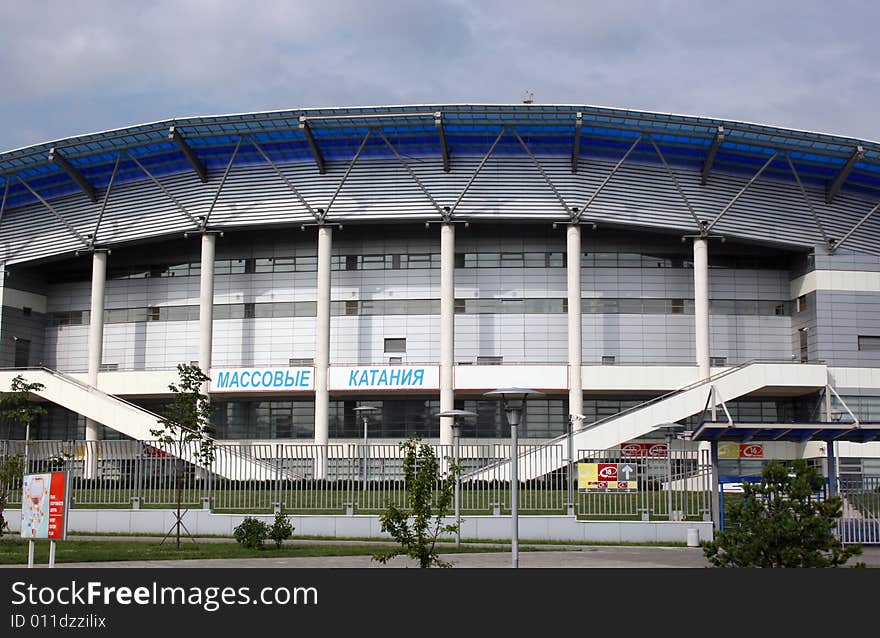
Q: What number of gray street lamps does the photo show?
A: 4